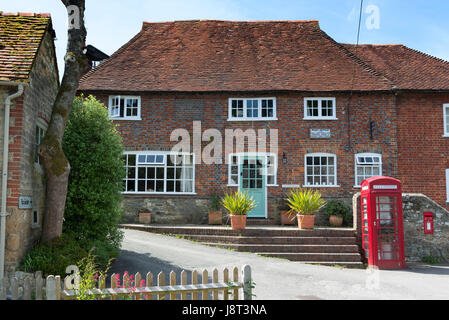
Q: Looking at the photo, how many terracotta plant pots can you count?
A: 6